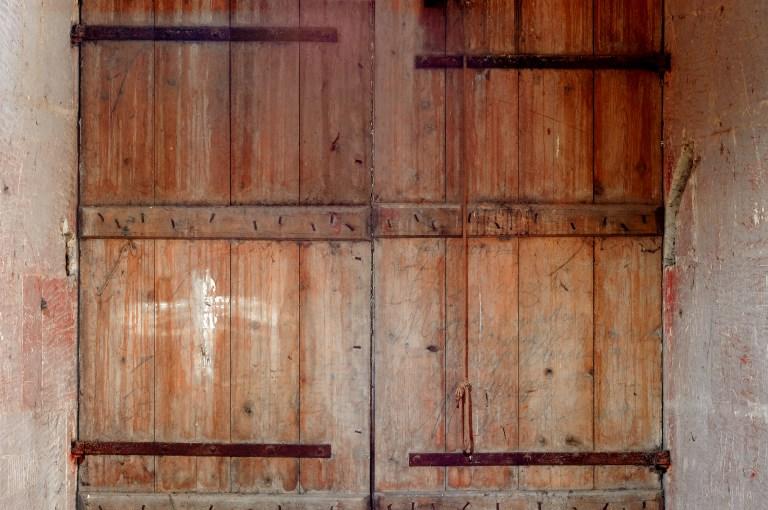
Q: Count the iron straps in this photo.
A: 4